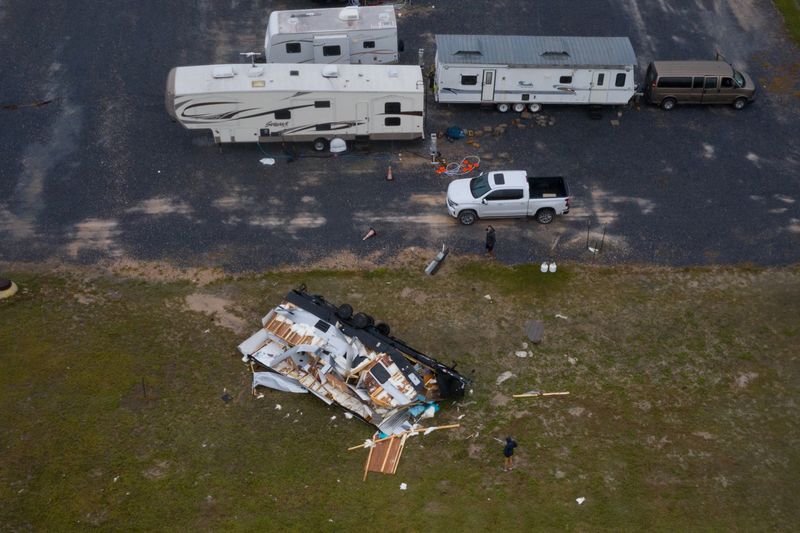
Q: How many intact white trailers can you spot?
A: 3